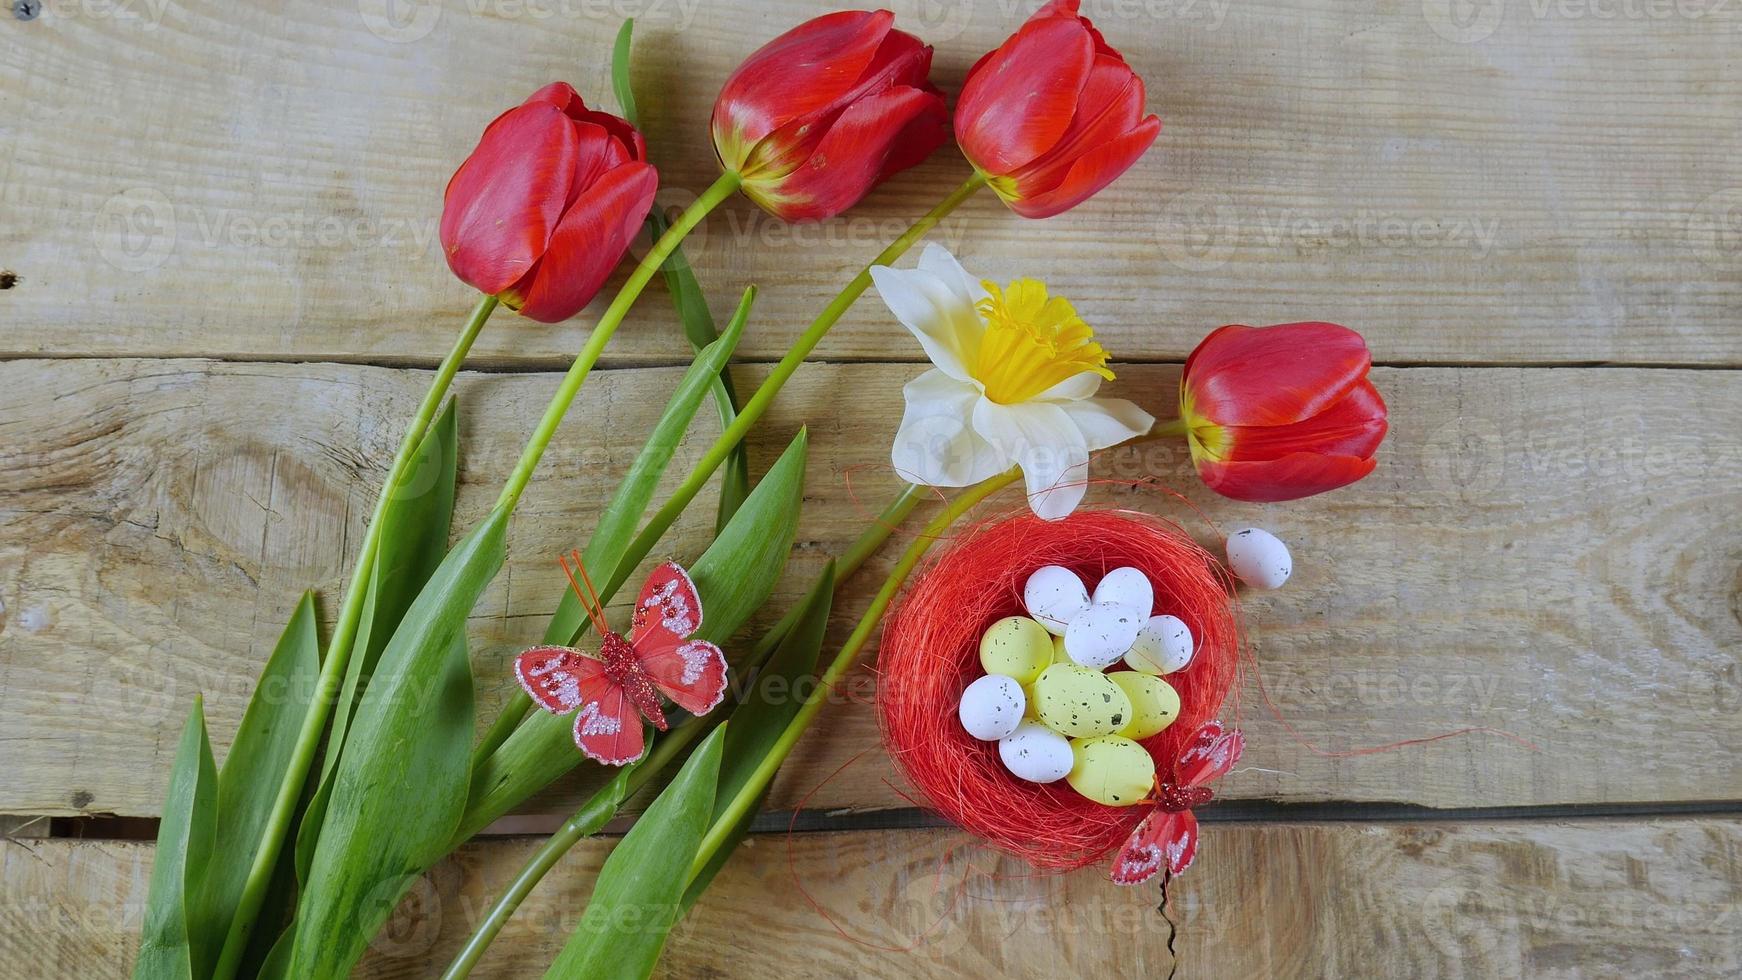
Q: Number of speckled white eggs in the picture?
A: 7